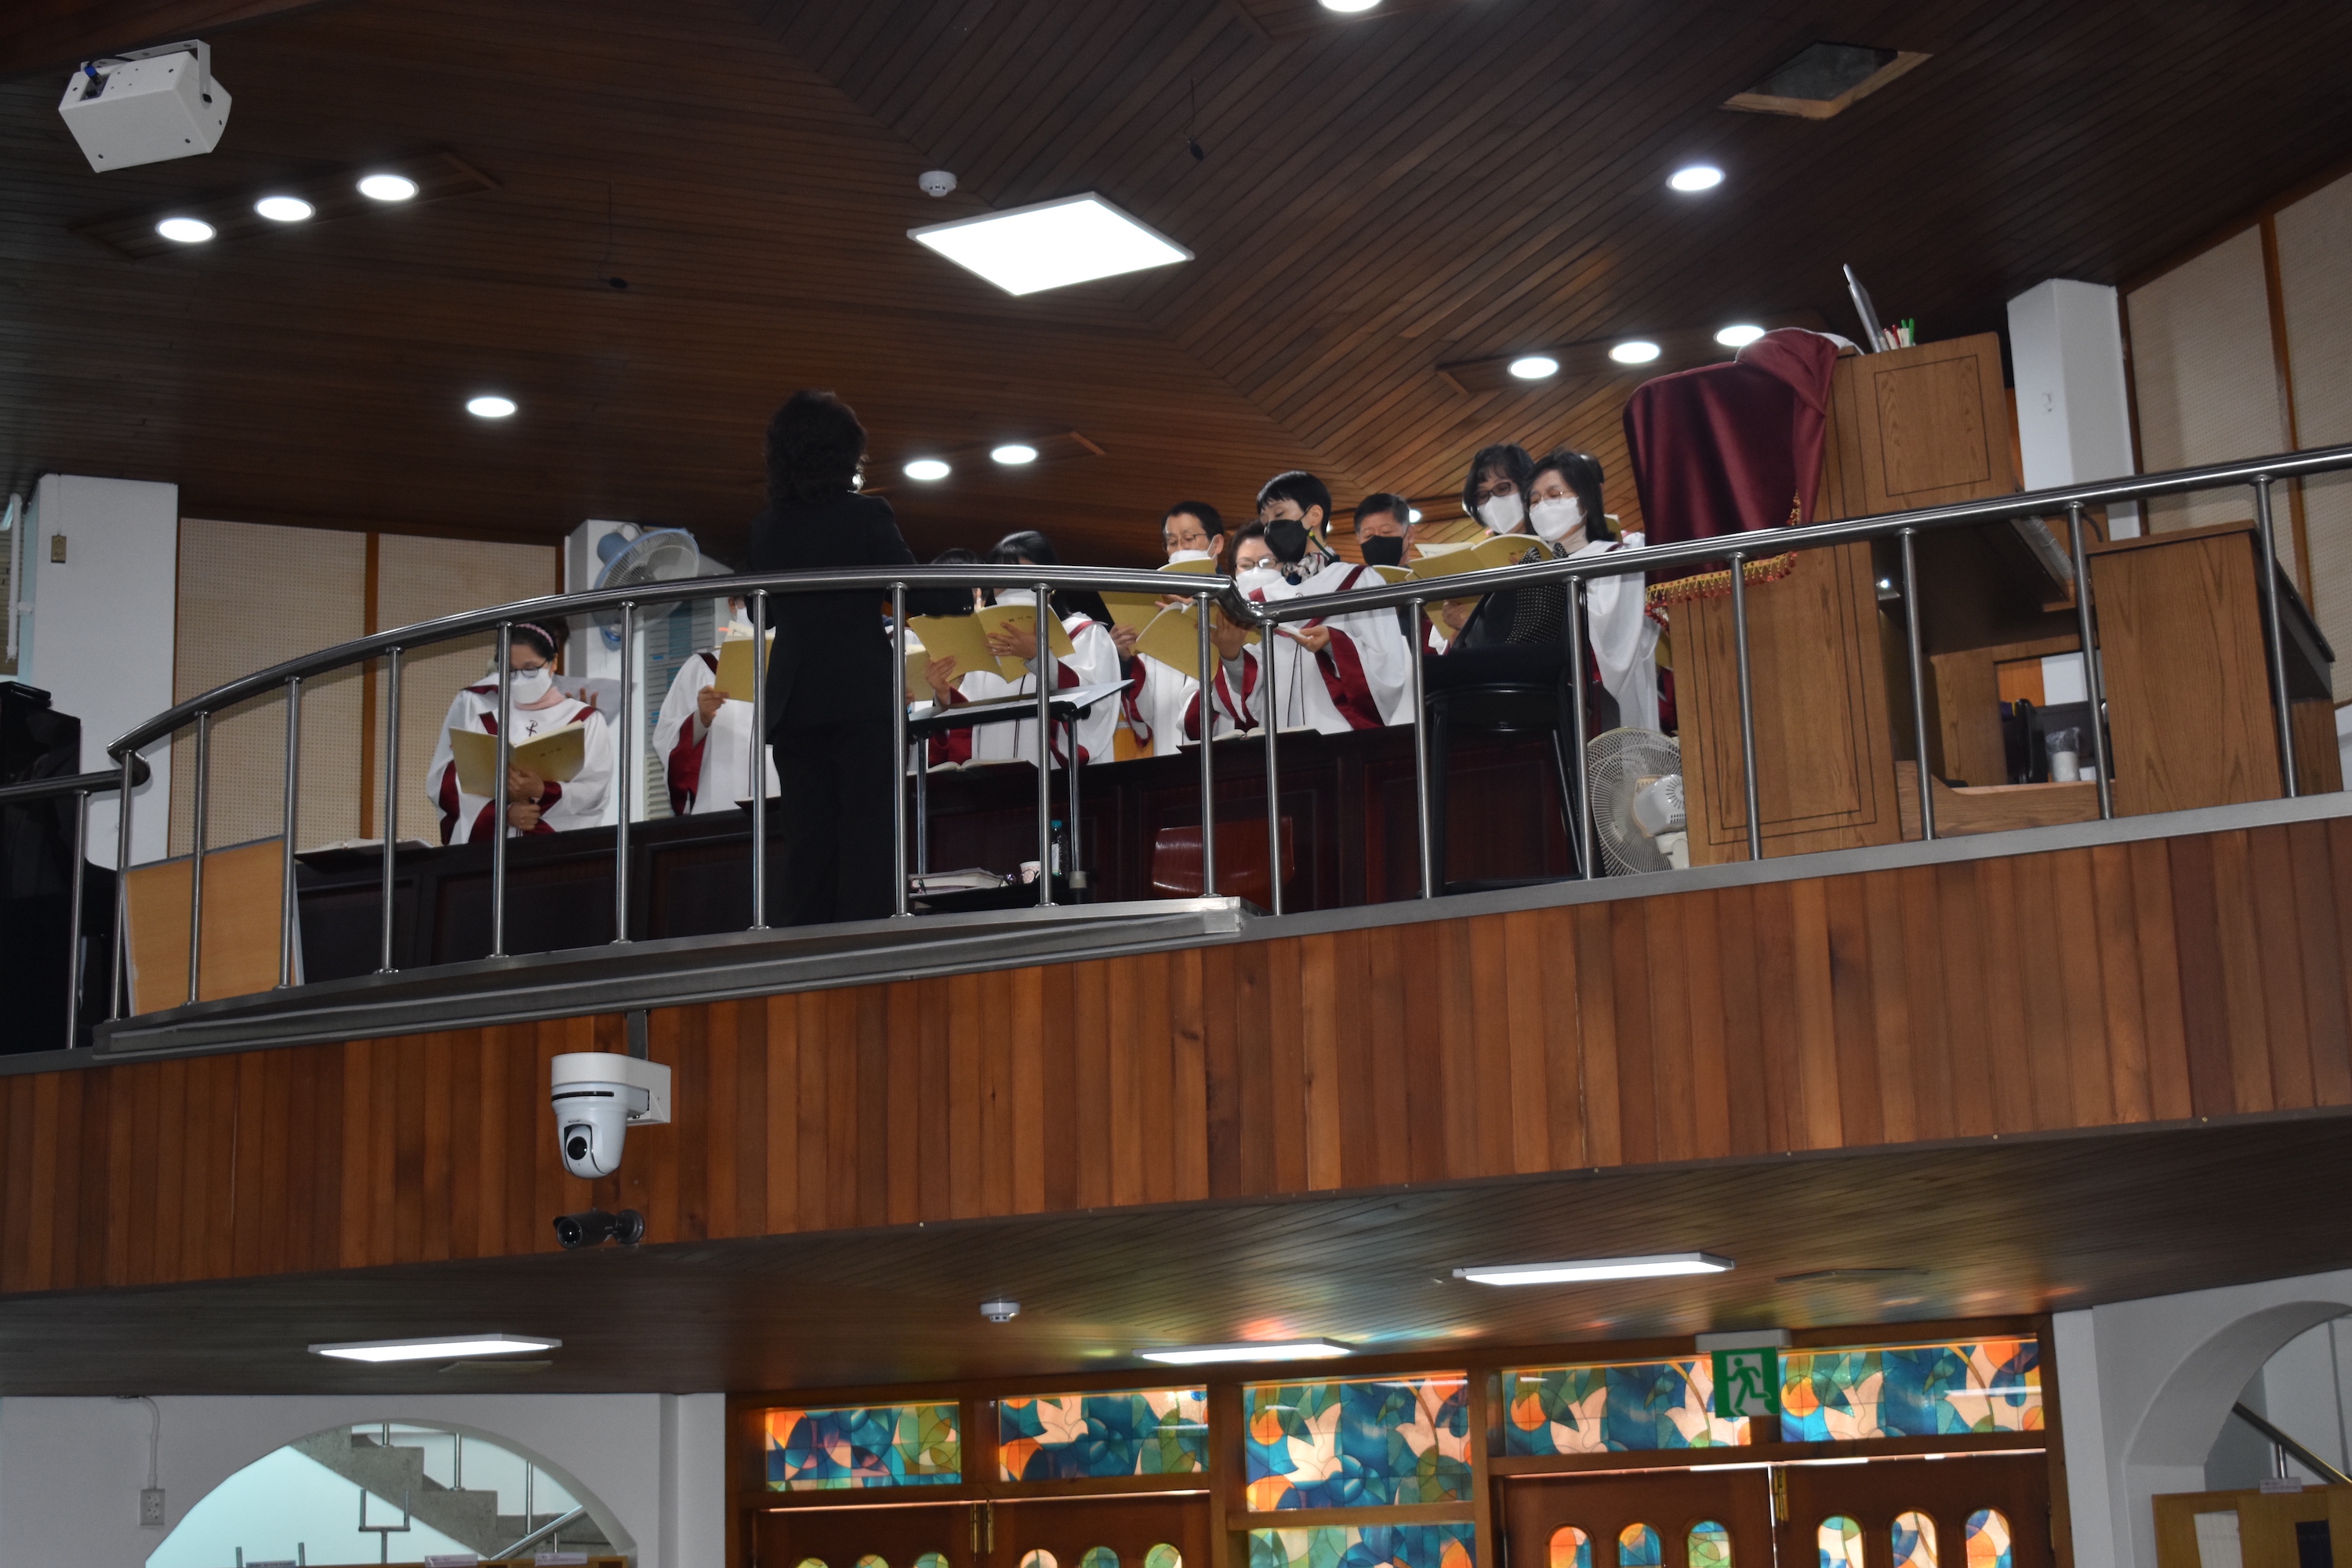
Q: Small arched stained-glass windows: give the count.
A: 12